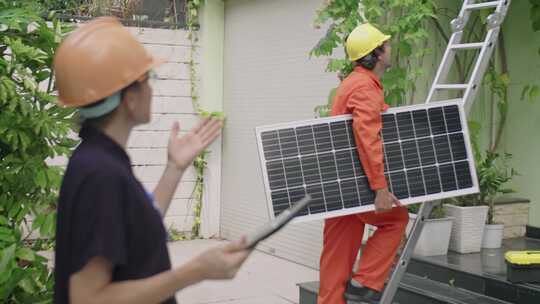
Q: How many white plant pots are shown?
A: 3